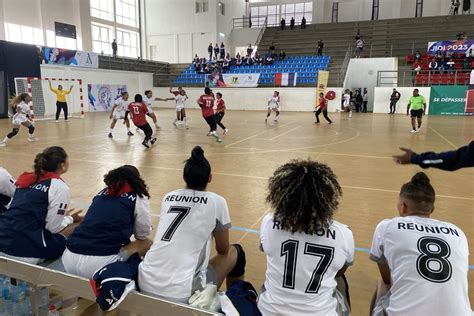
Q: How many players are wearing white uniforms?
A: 9